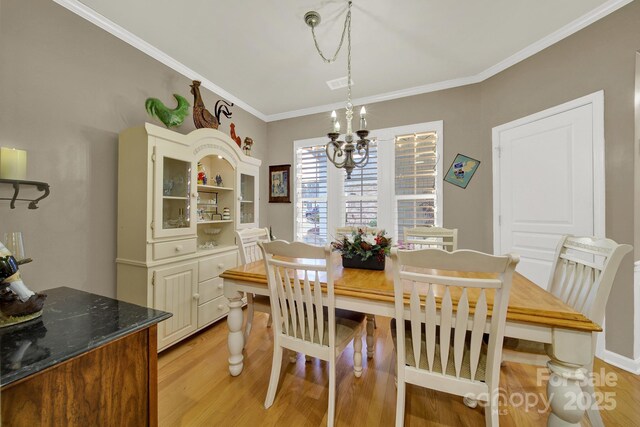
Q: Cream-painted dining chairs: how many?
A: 6